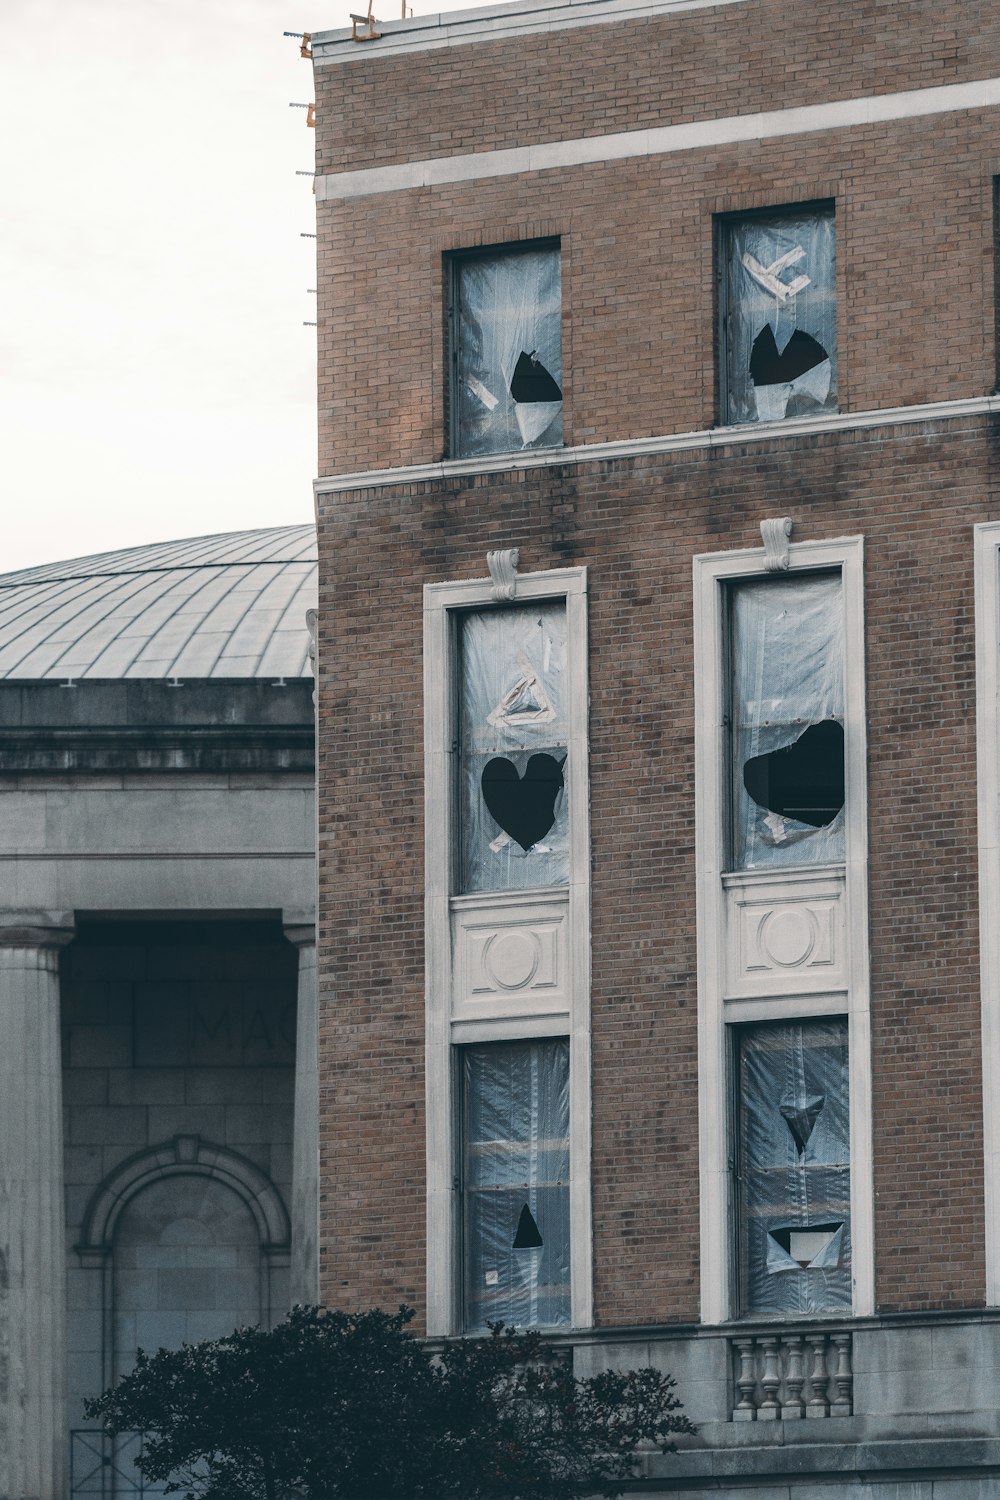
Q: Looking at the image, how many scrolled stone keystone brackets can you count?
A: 2